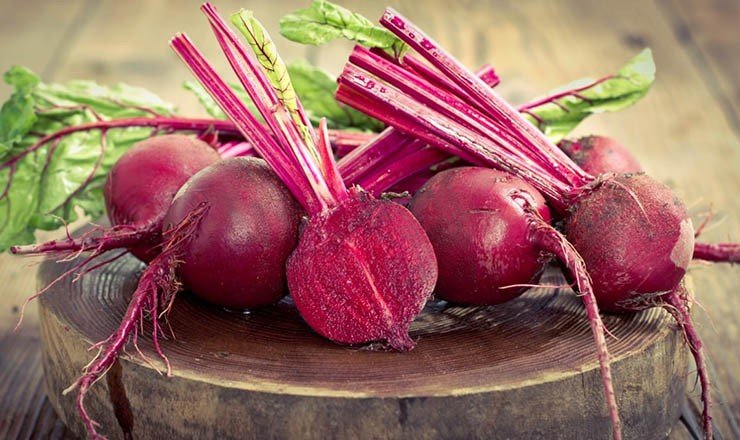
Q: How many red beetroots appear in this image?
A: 6